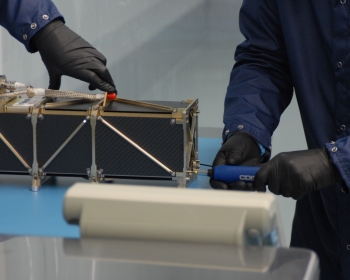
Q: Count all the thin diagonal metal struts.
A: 3